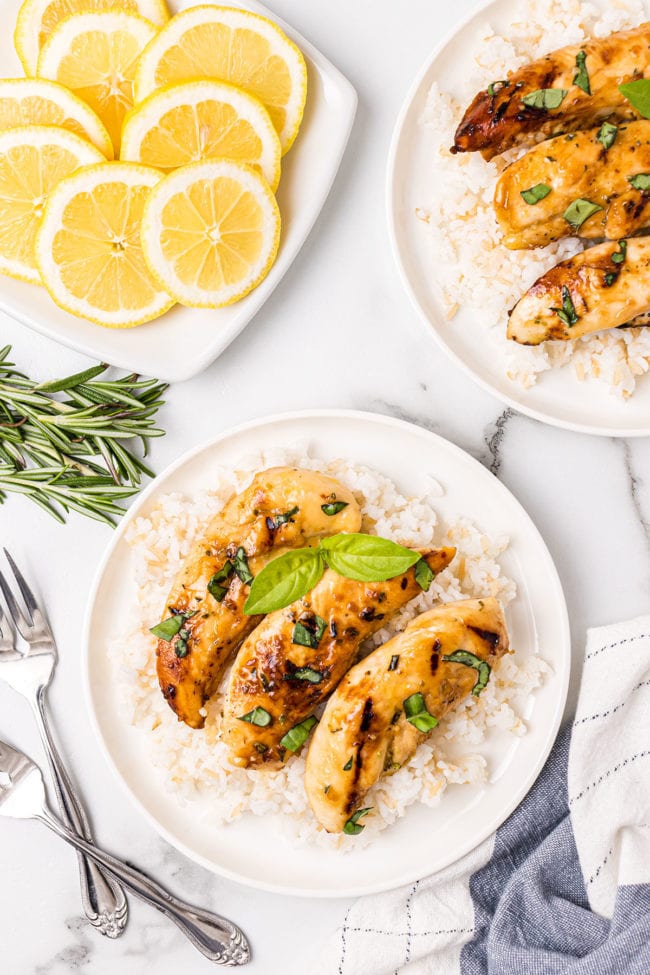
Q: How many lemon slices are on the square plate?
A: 8